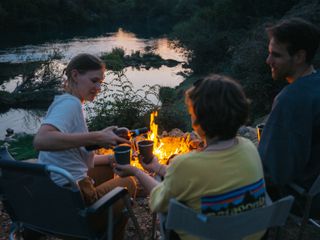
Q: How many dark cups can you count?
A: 2